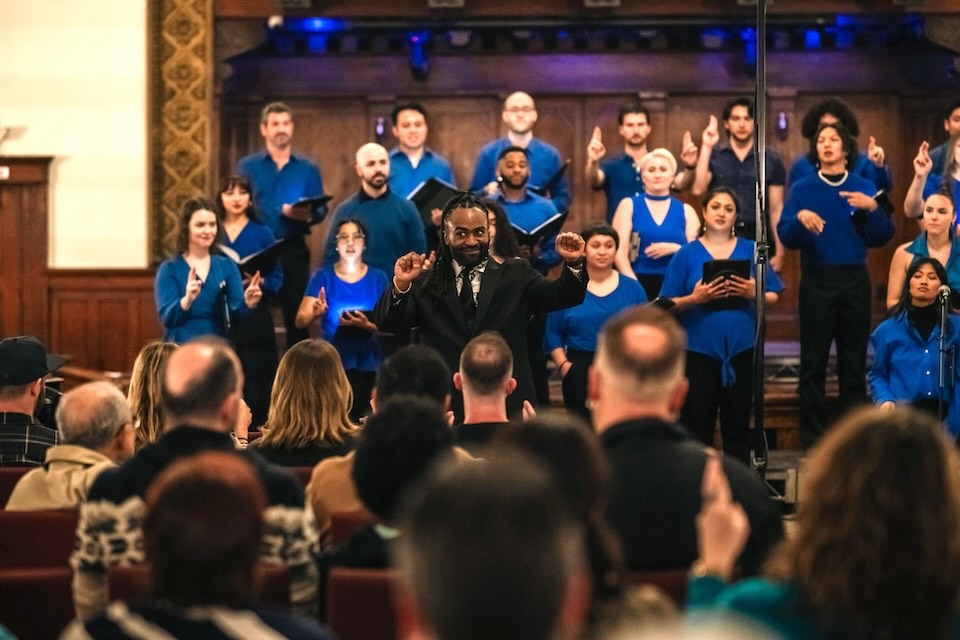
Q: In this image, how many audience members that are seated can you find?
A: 13